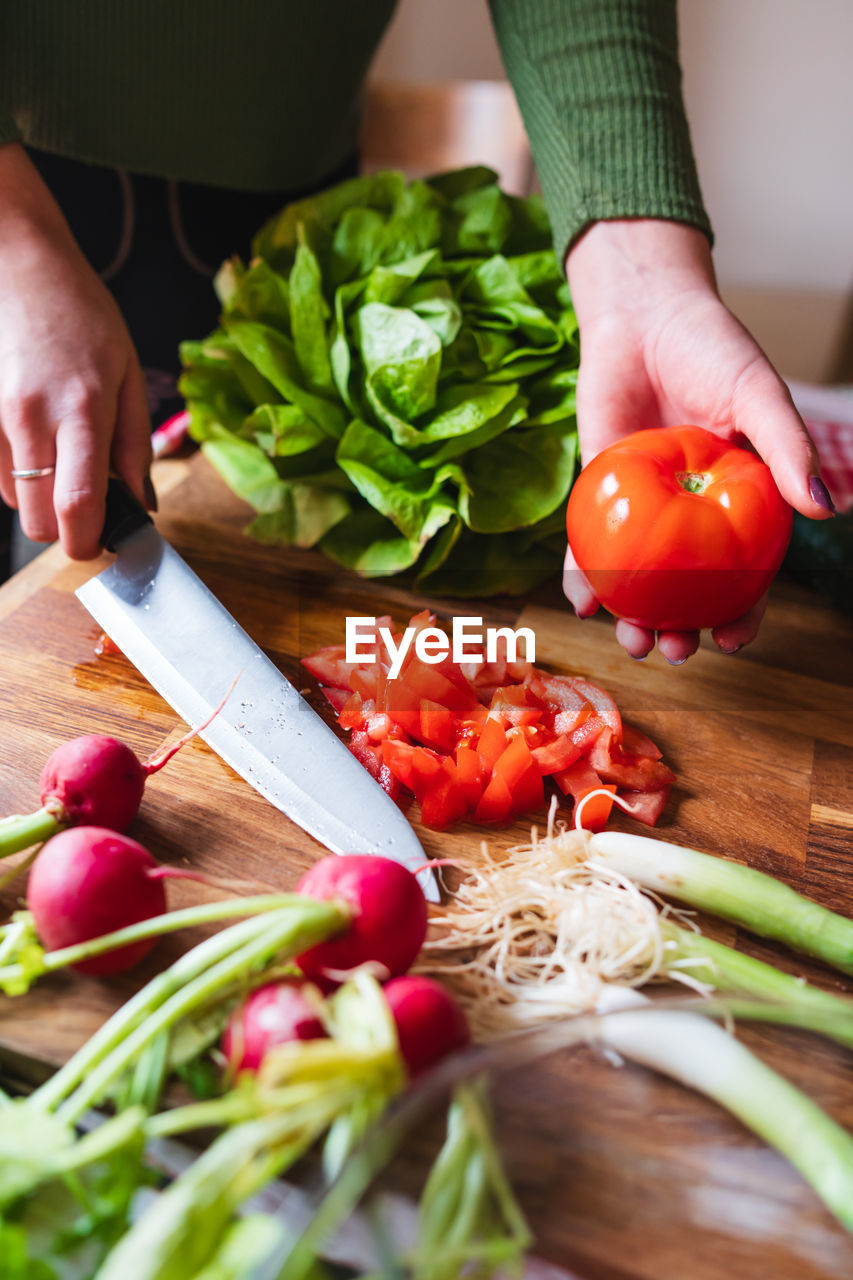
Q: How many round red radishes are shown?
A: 5